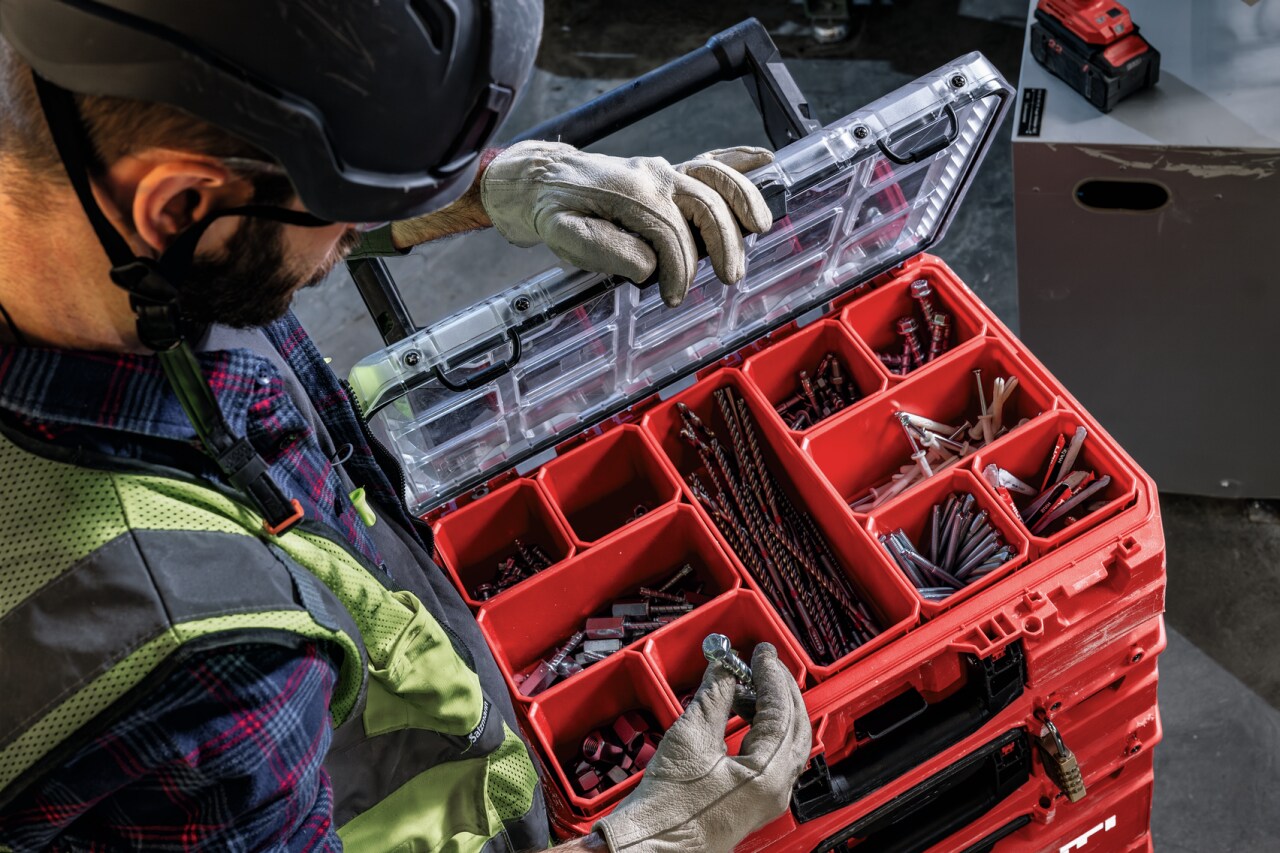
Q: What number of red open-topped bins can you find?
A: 11